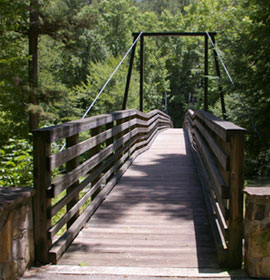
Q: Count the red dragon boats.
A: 0